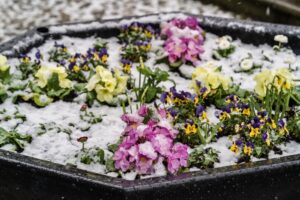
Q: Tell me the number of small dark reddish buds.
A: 2